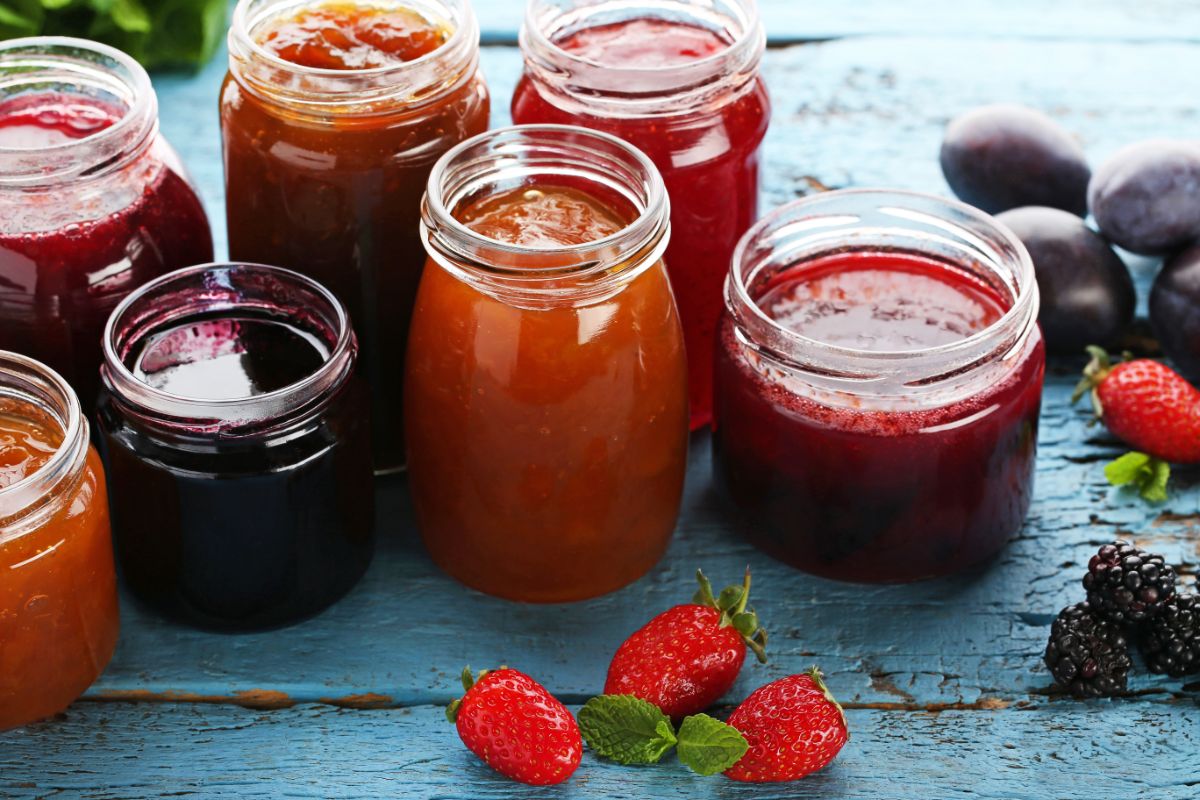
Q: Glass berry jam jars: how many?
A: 4